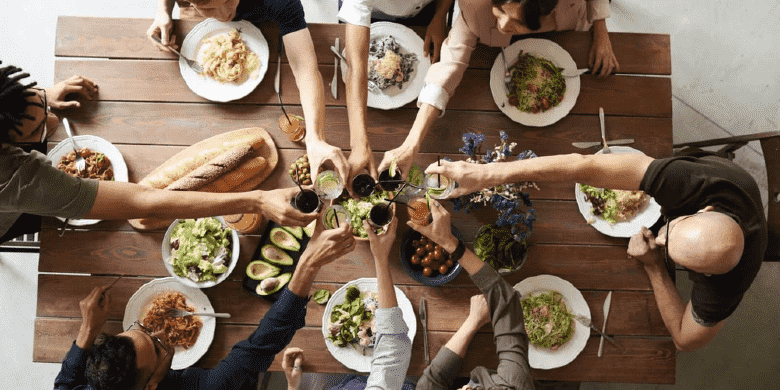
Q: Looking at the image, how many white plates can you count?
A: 8